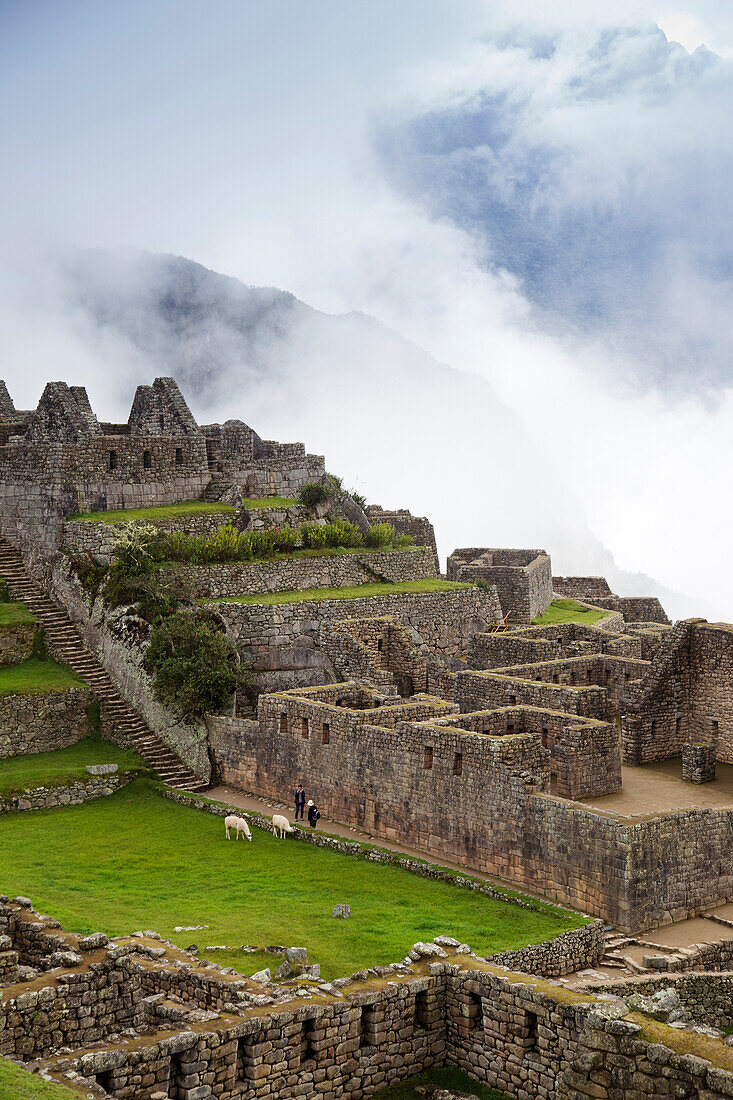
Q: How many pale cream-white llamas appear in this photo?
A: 2